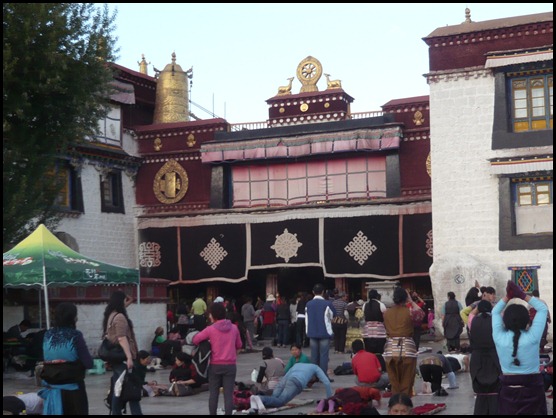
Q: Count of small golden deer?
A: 2